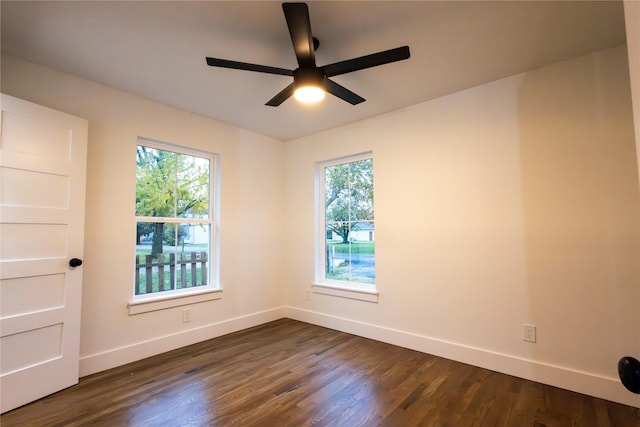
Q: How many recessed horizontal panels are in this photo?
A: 5